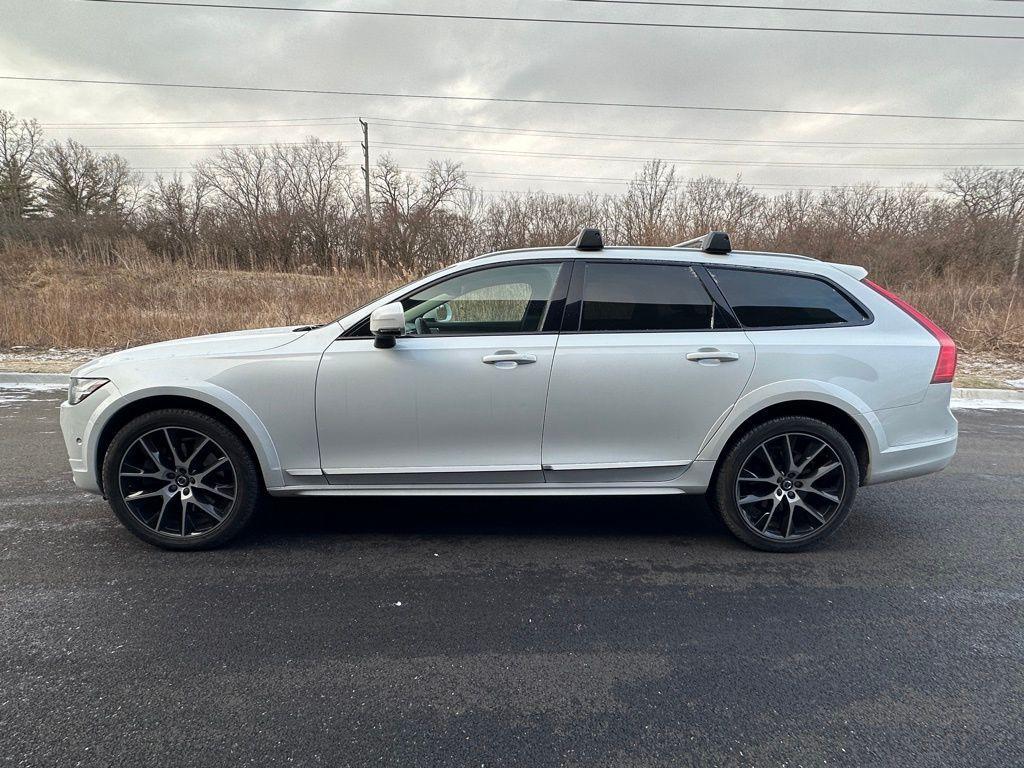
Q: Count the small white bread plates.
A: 0